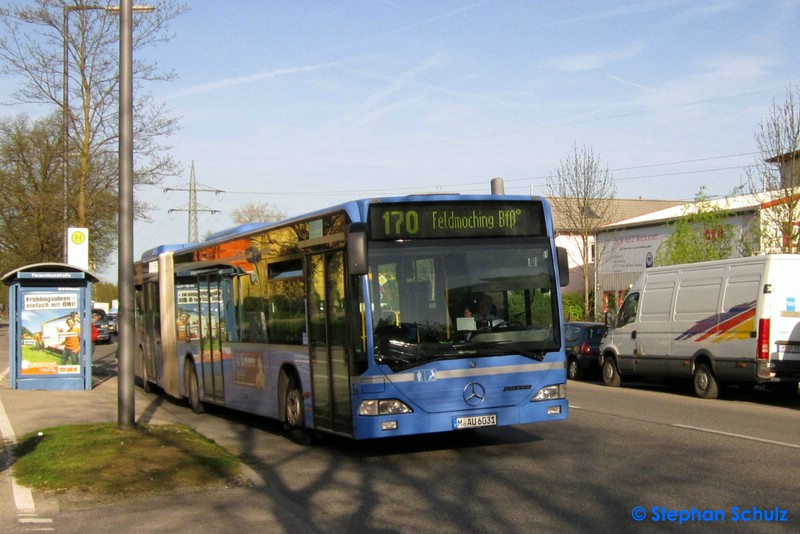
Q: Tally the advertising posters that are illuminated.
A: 1